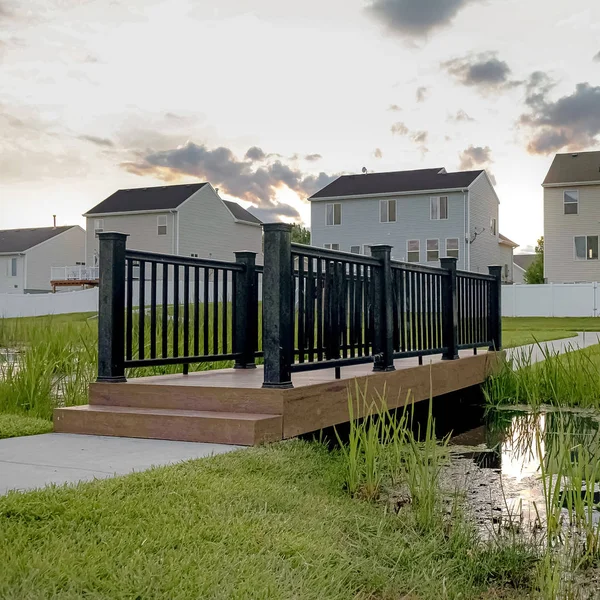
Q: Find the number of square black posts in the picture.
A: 6